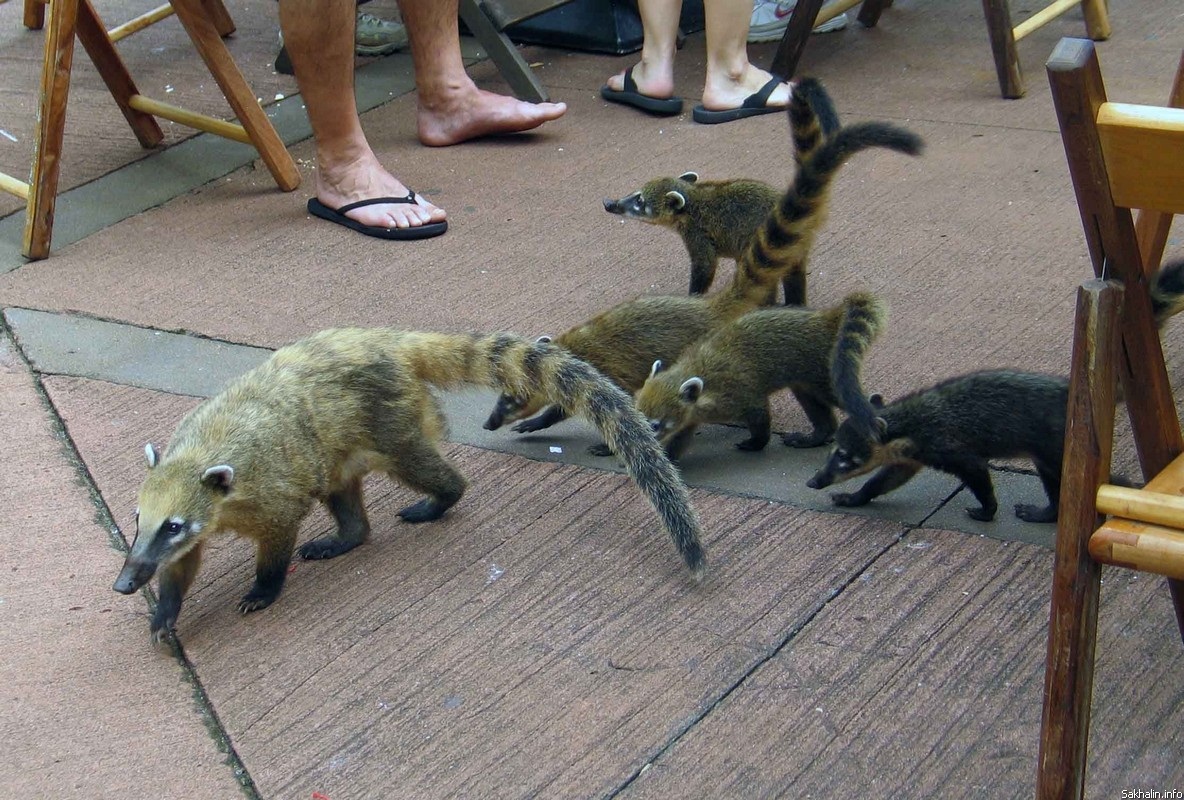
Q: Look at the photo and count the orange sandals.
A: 0